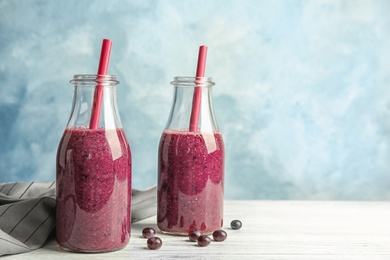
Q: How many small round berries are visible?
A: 6